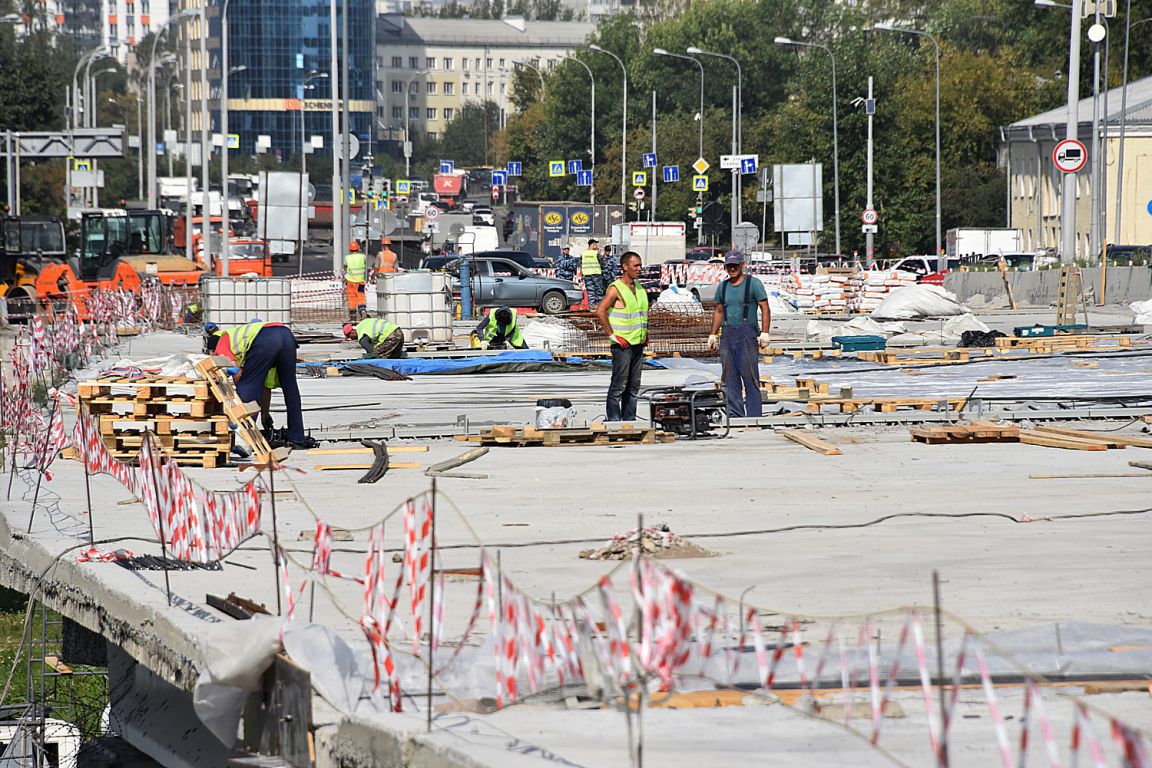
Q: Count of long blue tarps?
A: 1